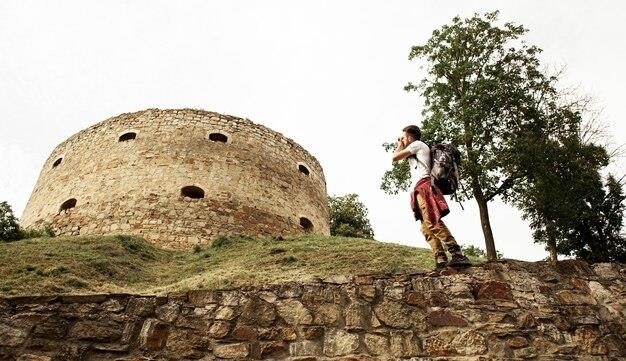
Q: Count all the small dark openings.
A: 7